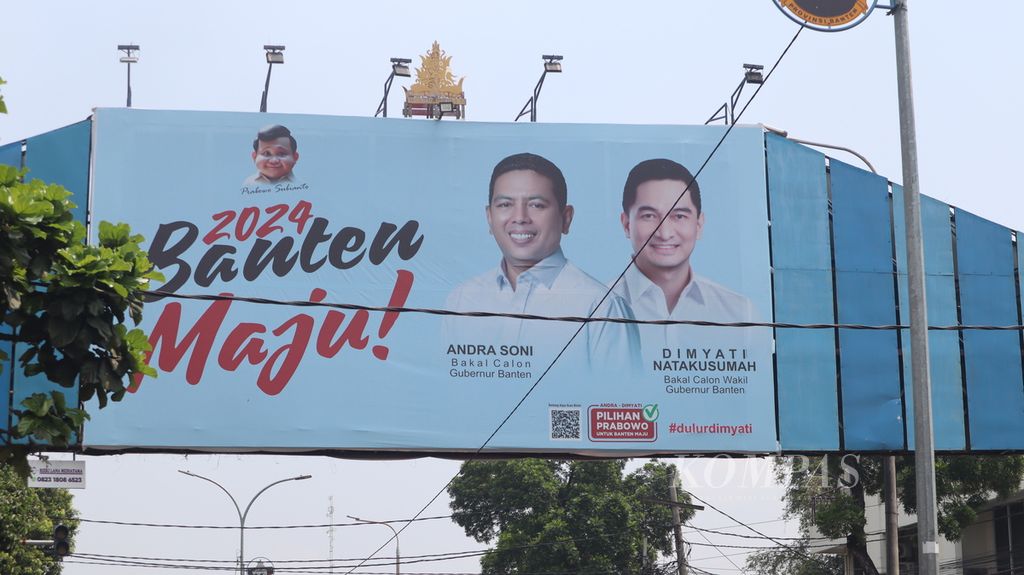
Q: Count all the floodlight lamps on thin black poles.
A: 5